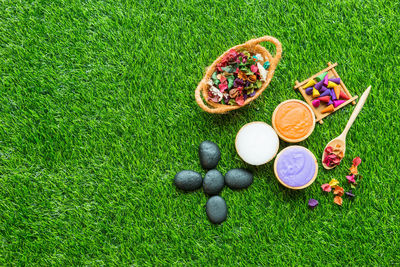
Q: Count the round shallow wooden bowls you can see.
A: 3